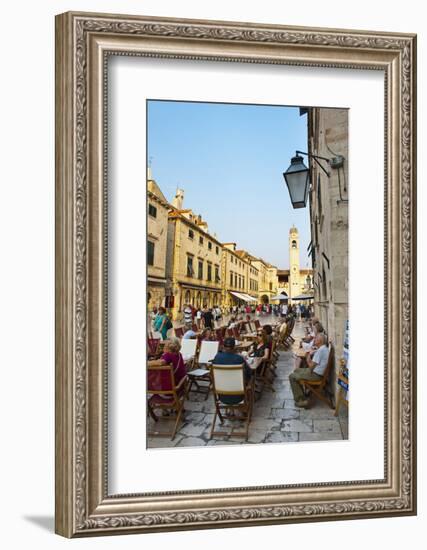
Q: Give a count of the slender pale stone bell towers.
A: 1